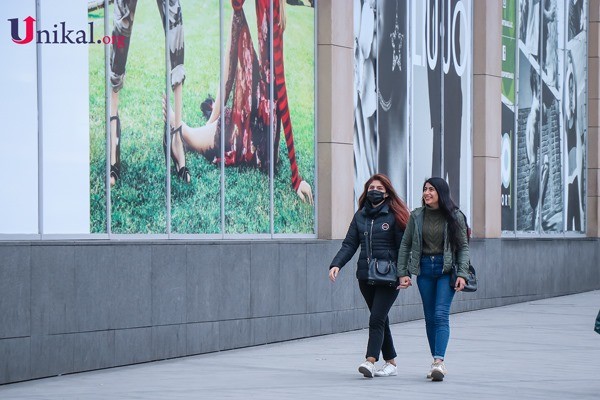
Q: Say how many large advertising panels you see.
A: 3